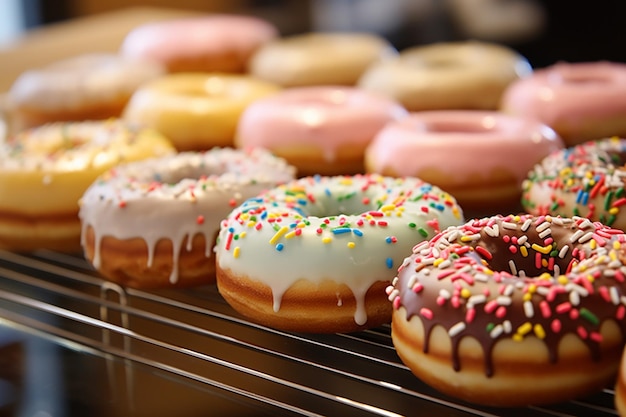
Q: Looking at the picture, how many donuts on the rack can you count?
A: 14